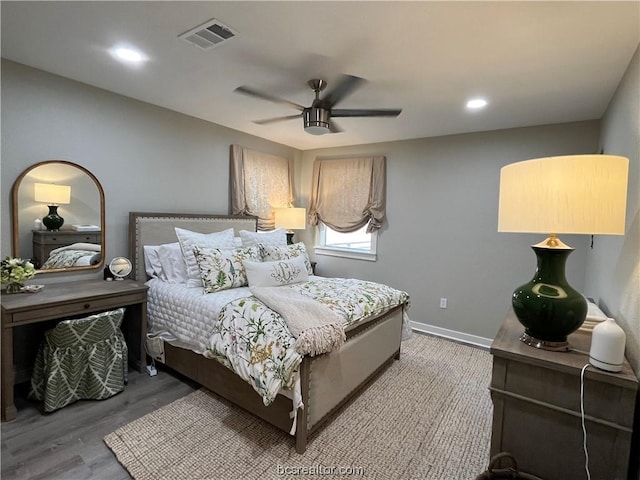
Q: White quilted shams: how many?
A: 2